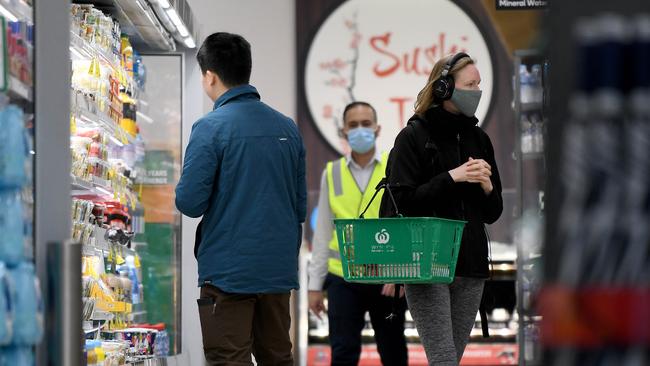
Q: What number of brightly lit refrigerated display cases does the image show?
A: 1